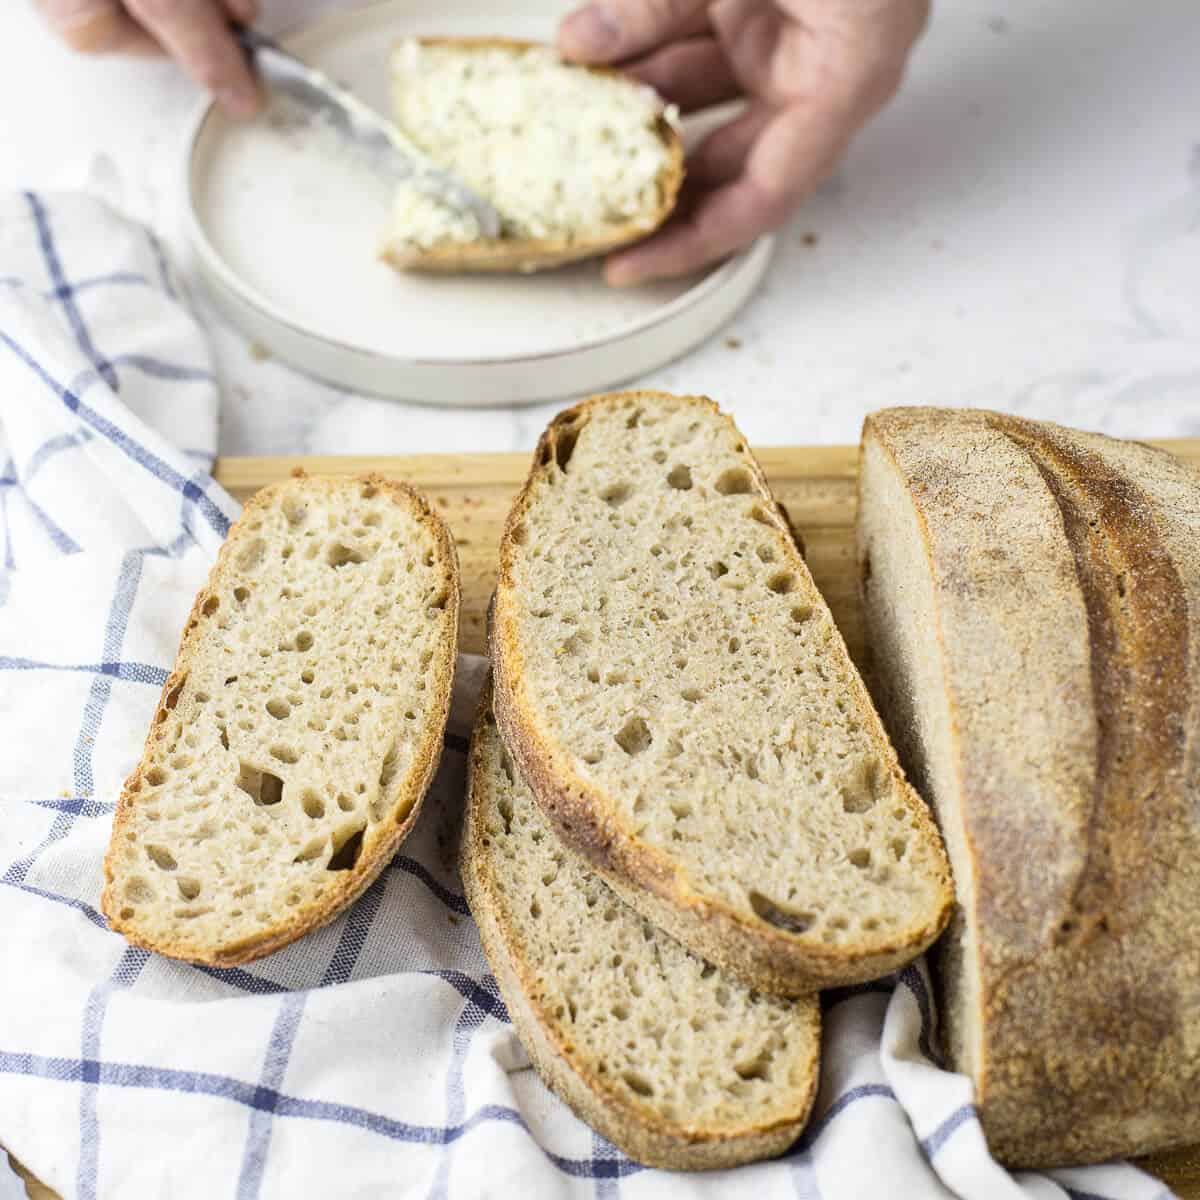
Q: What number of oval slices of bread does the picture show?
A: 3